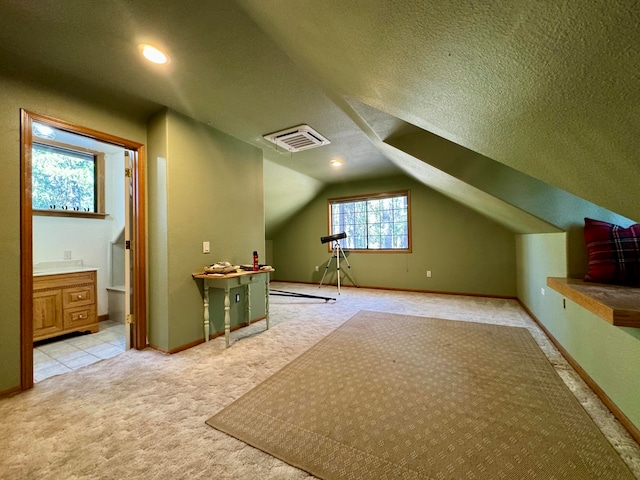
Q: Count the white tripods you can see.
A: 1